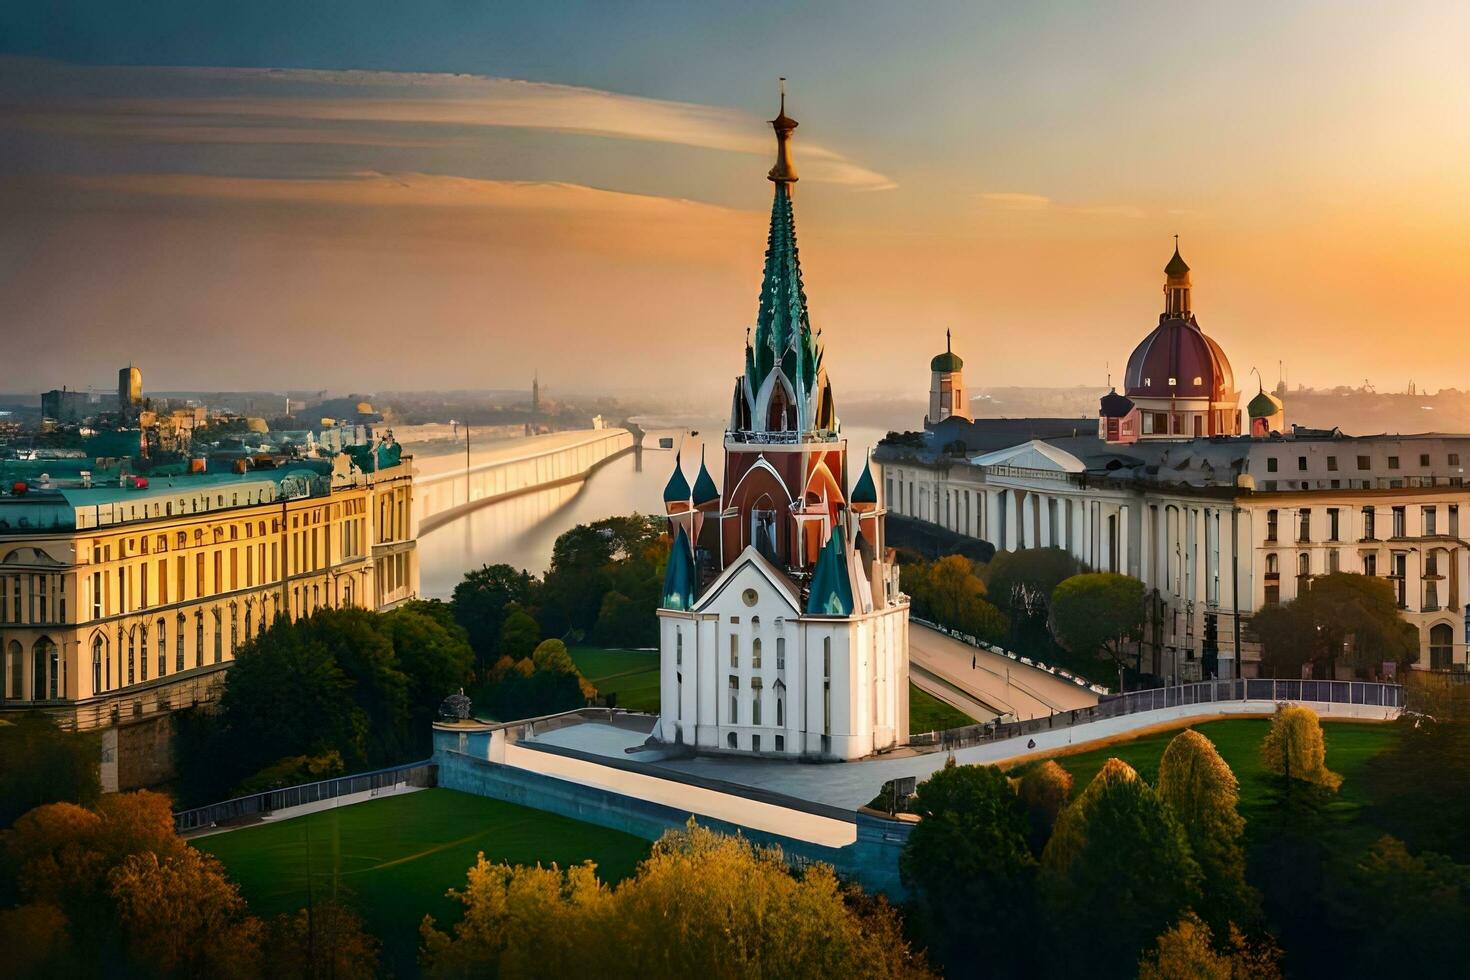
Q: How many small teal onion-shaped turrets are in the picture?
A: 3